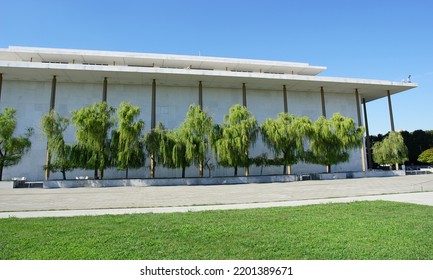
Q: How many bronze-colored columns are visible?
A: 11